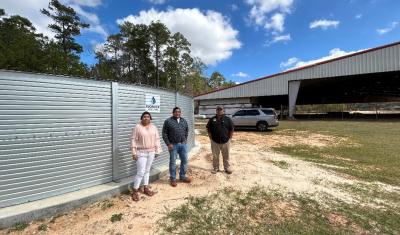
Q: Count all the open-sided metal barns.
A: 1